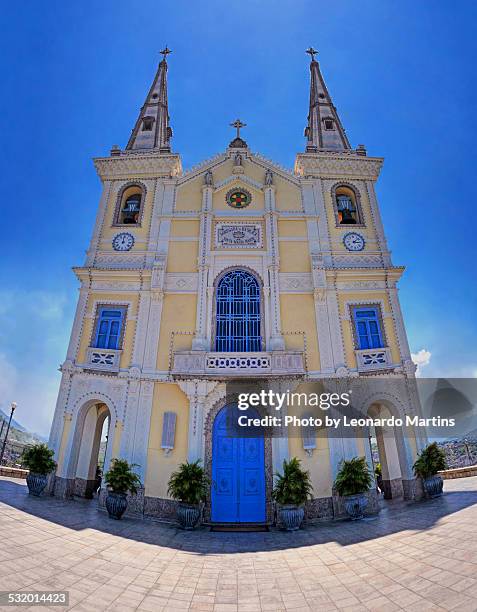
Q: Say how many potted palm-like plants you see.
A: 6